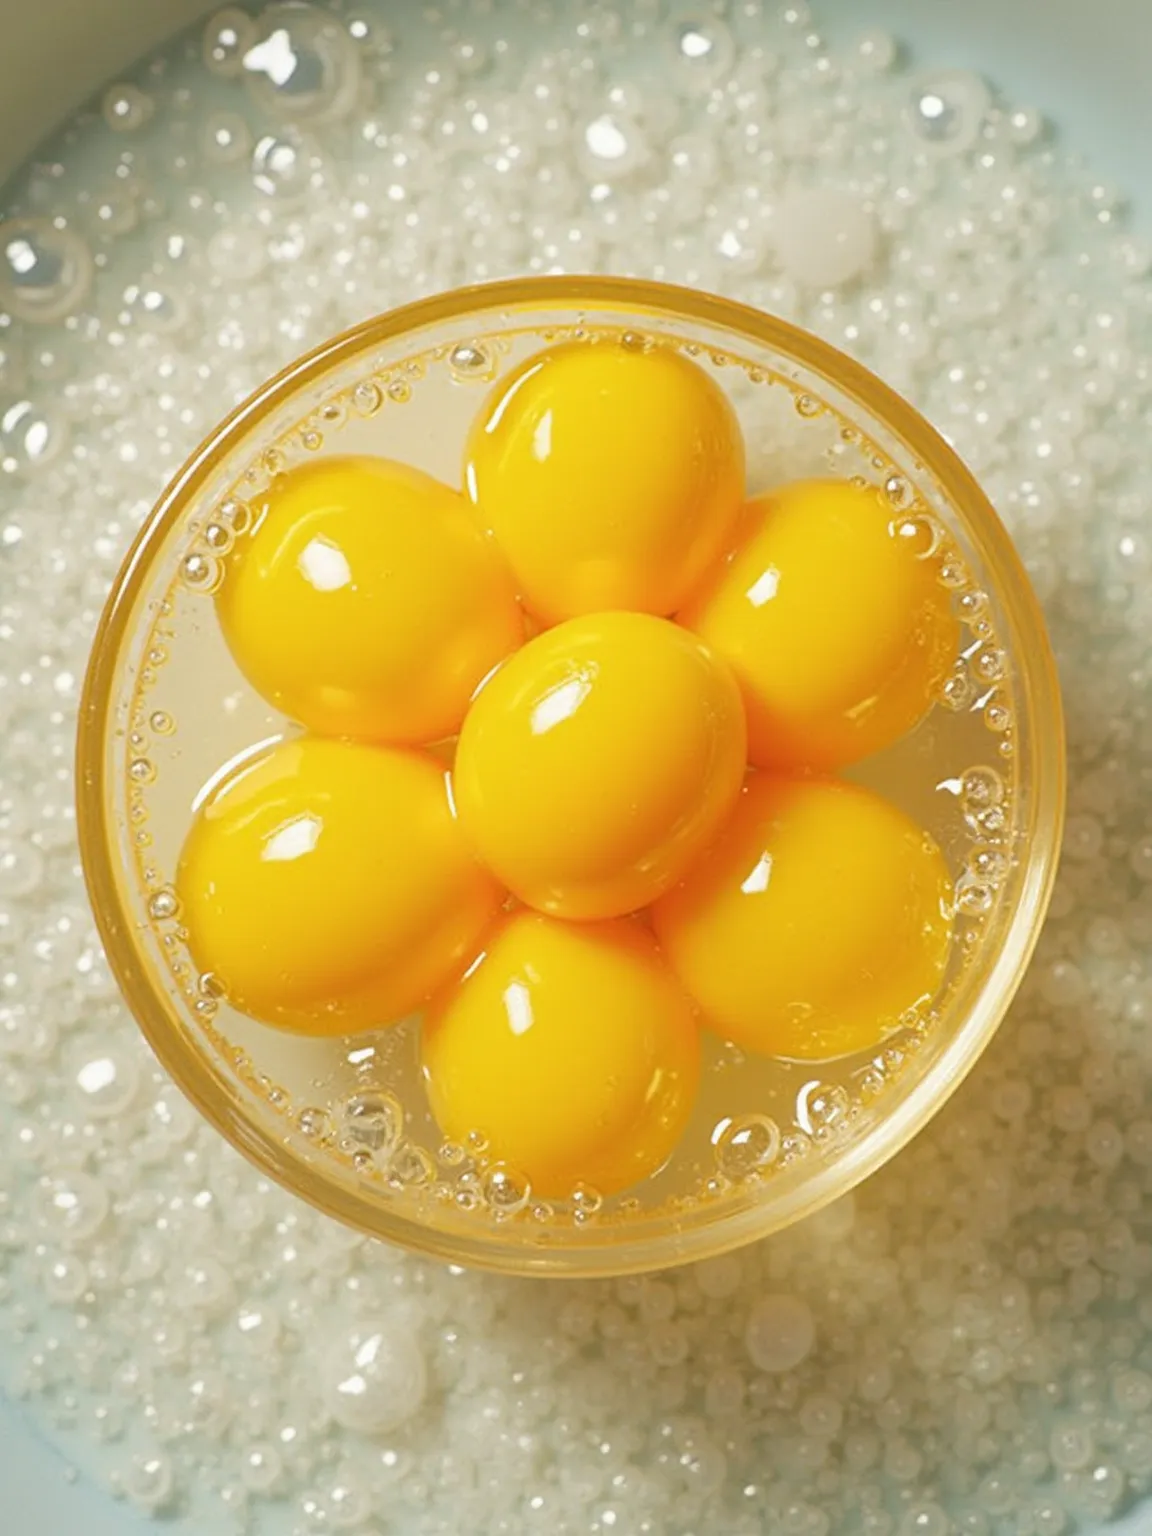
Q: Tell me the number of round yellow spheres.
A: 7